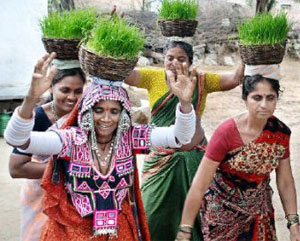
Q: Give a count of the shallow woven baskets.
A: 4